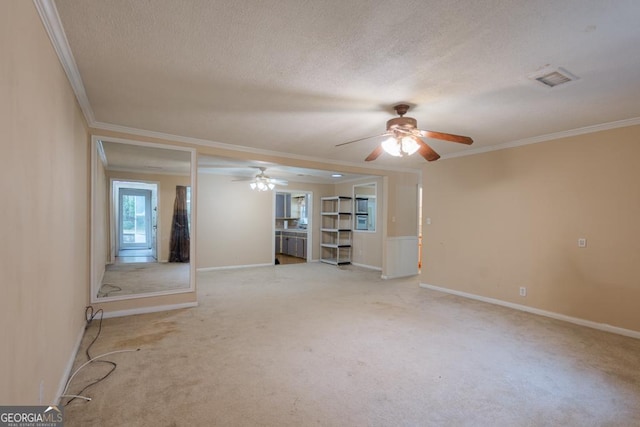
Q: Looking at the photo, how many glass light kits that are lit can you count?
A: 2